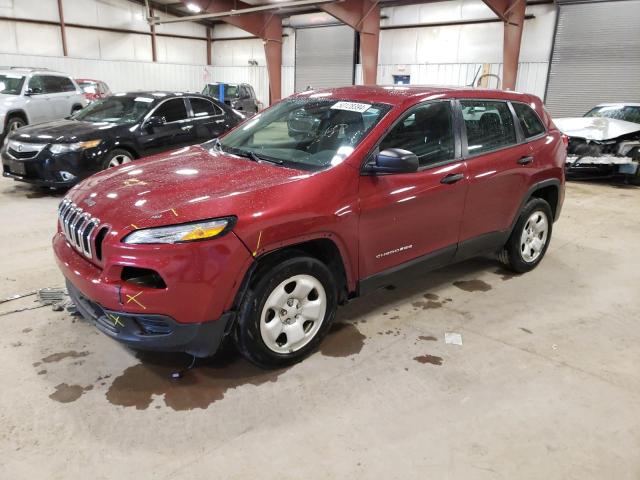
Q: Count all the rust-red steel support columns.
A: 3